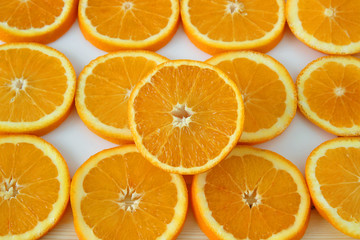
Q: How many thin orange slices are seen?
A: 13